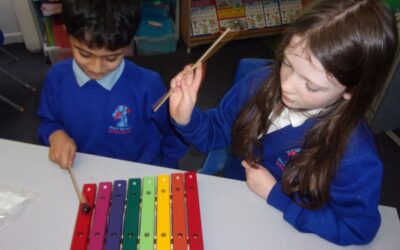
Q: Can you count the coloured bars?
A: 8